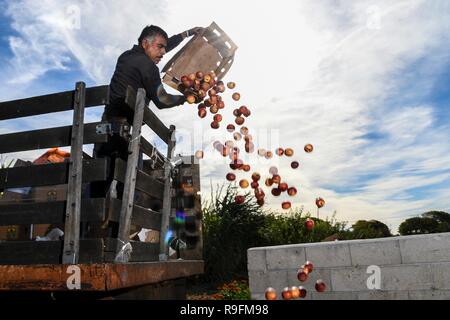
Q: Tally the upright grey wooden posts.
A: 3